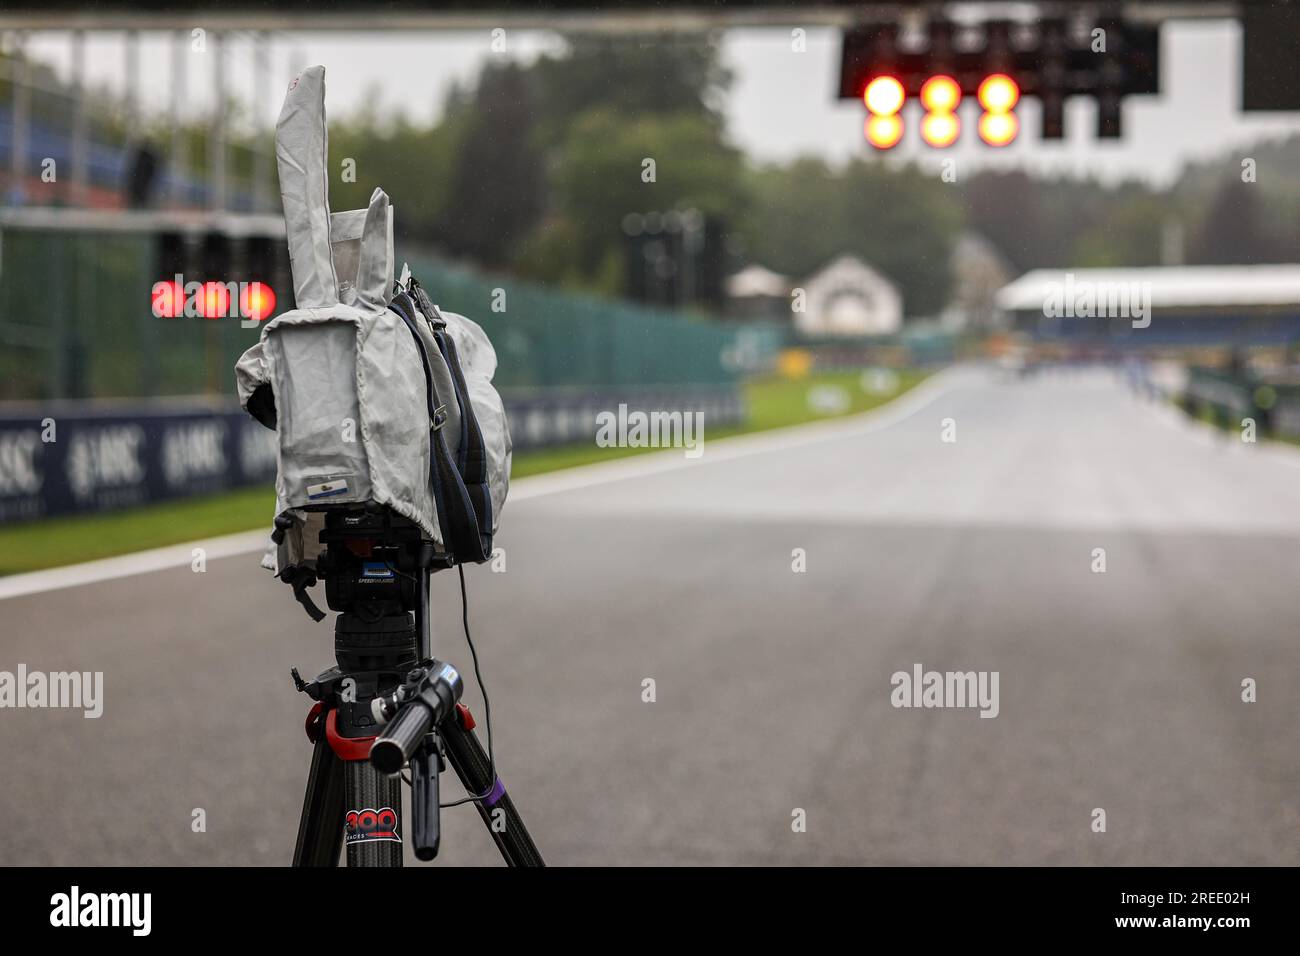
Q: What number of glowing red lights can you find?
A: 9